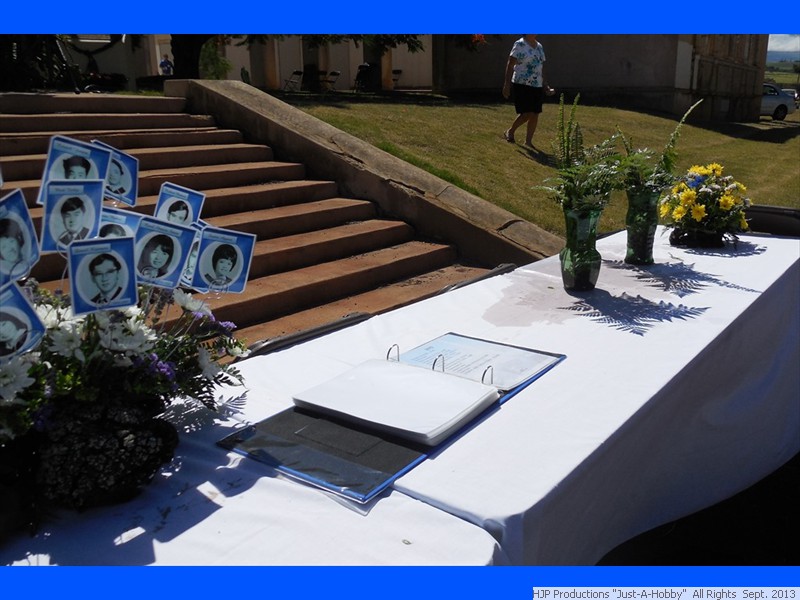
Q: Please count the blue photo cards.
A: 11